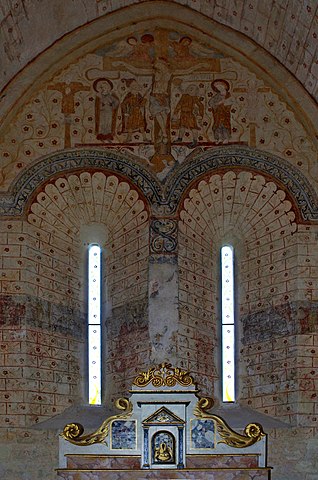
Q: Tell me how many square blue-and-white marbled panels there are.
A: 2